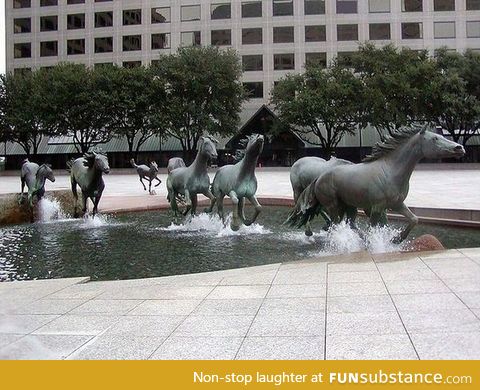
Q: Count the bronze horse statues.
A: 8